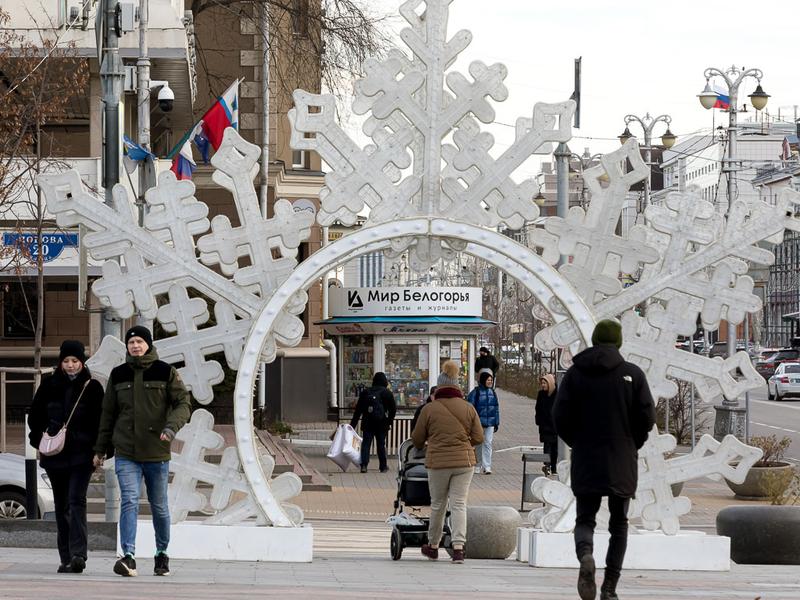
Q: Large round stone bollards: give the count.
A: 2